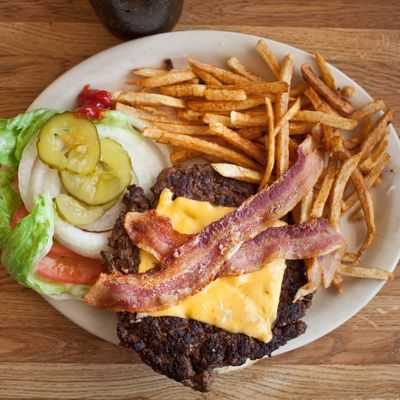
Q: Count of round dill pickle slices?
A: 3